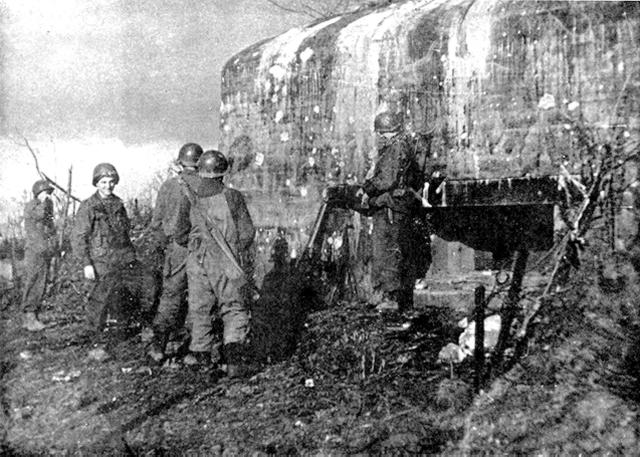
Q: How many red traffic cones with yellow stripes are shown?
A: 0